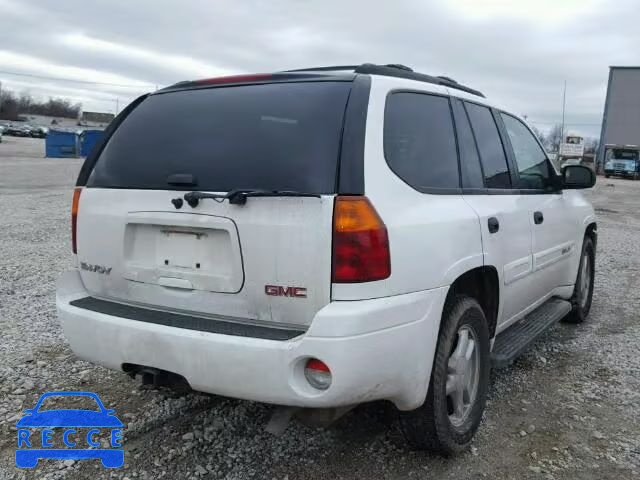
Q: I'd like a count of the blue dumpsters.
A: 2